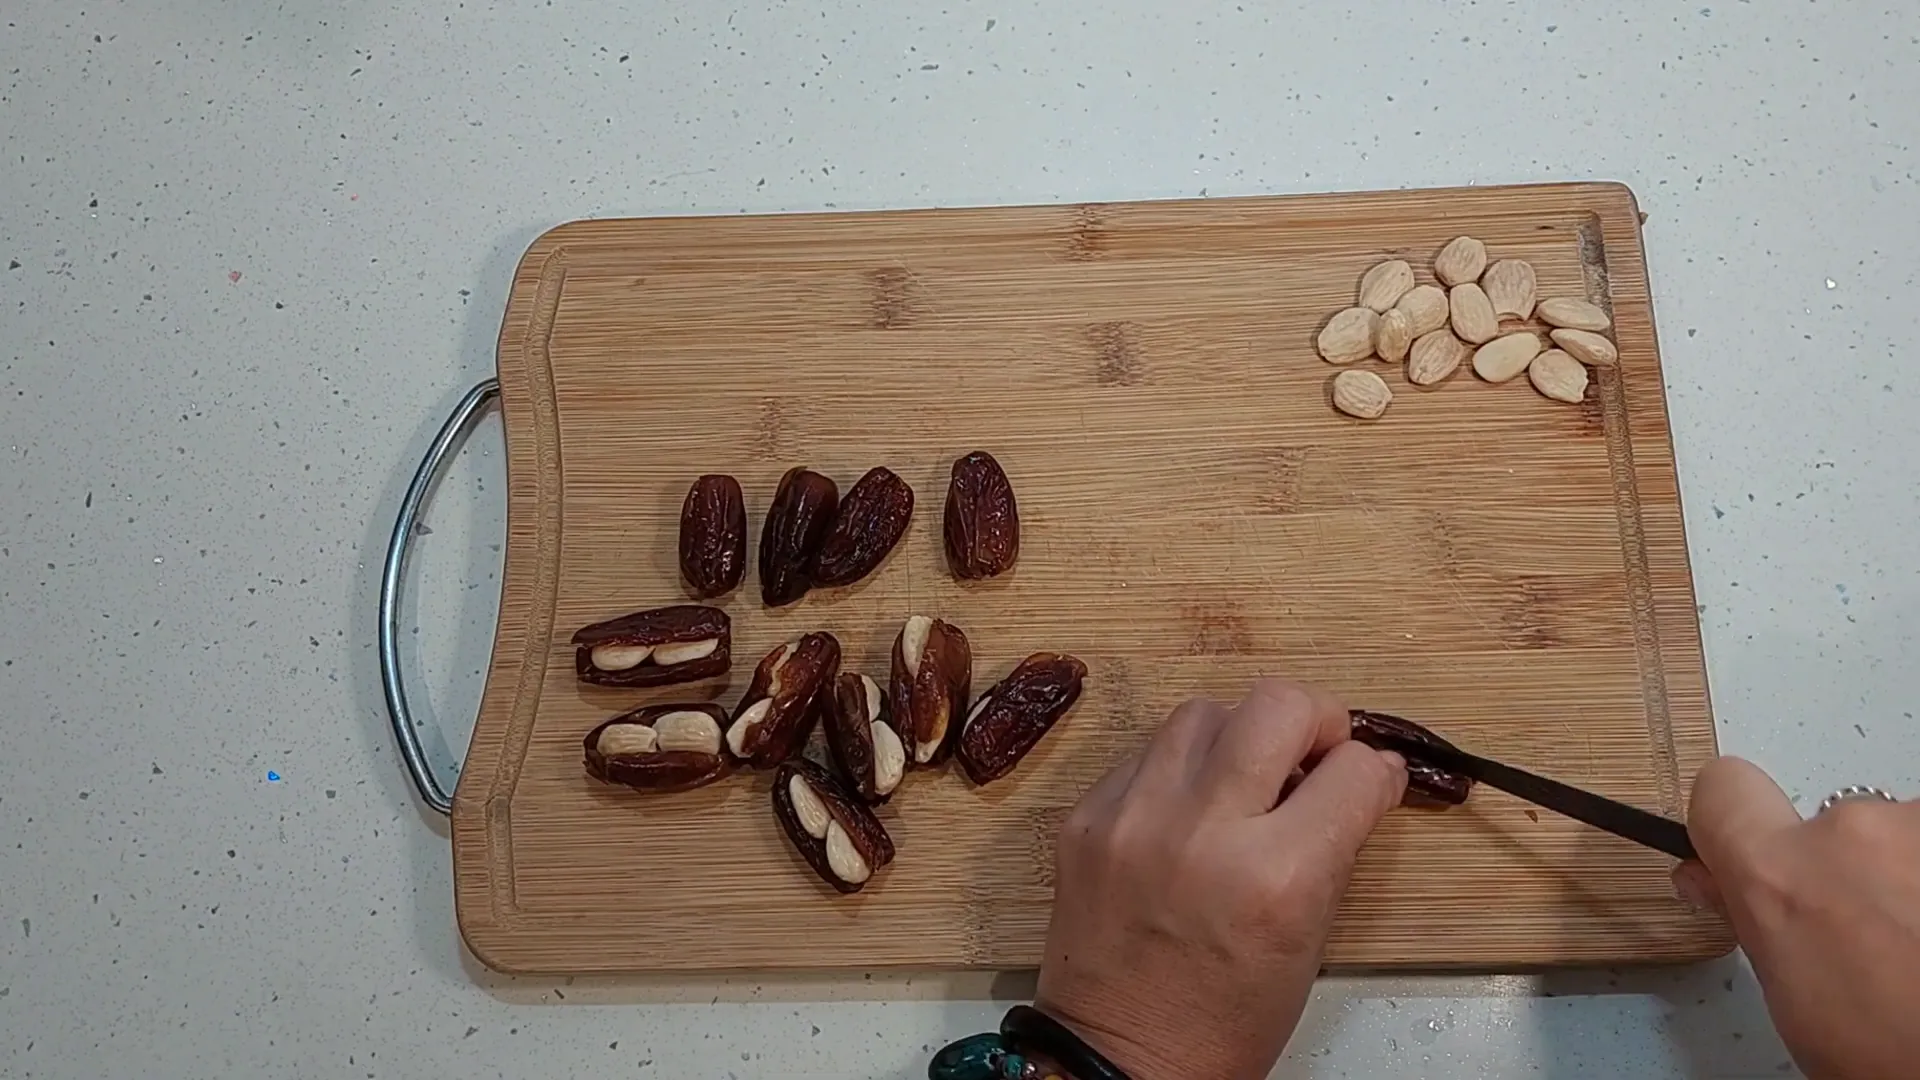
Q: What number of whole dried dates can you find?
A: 4